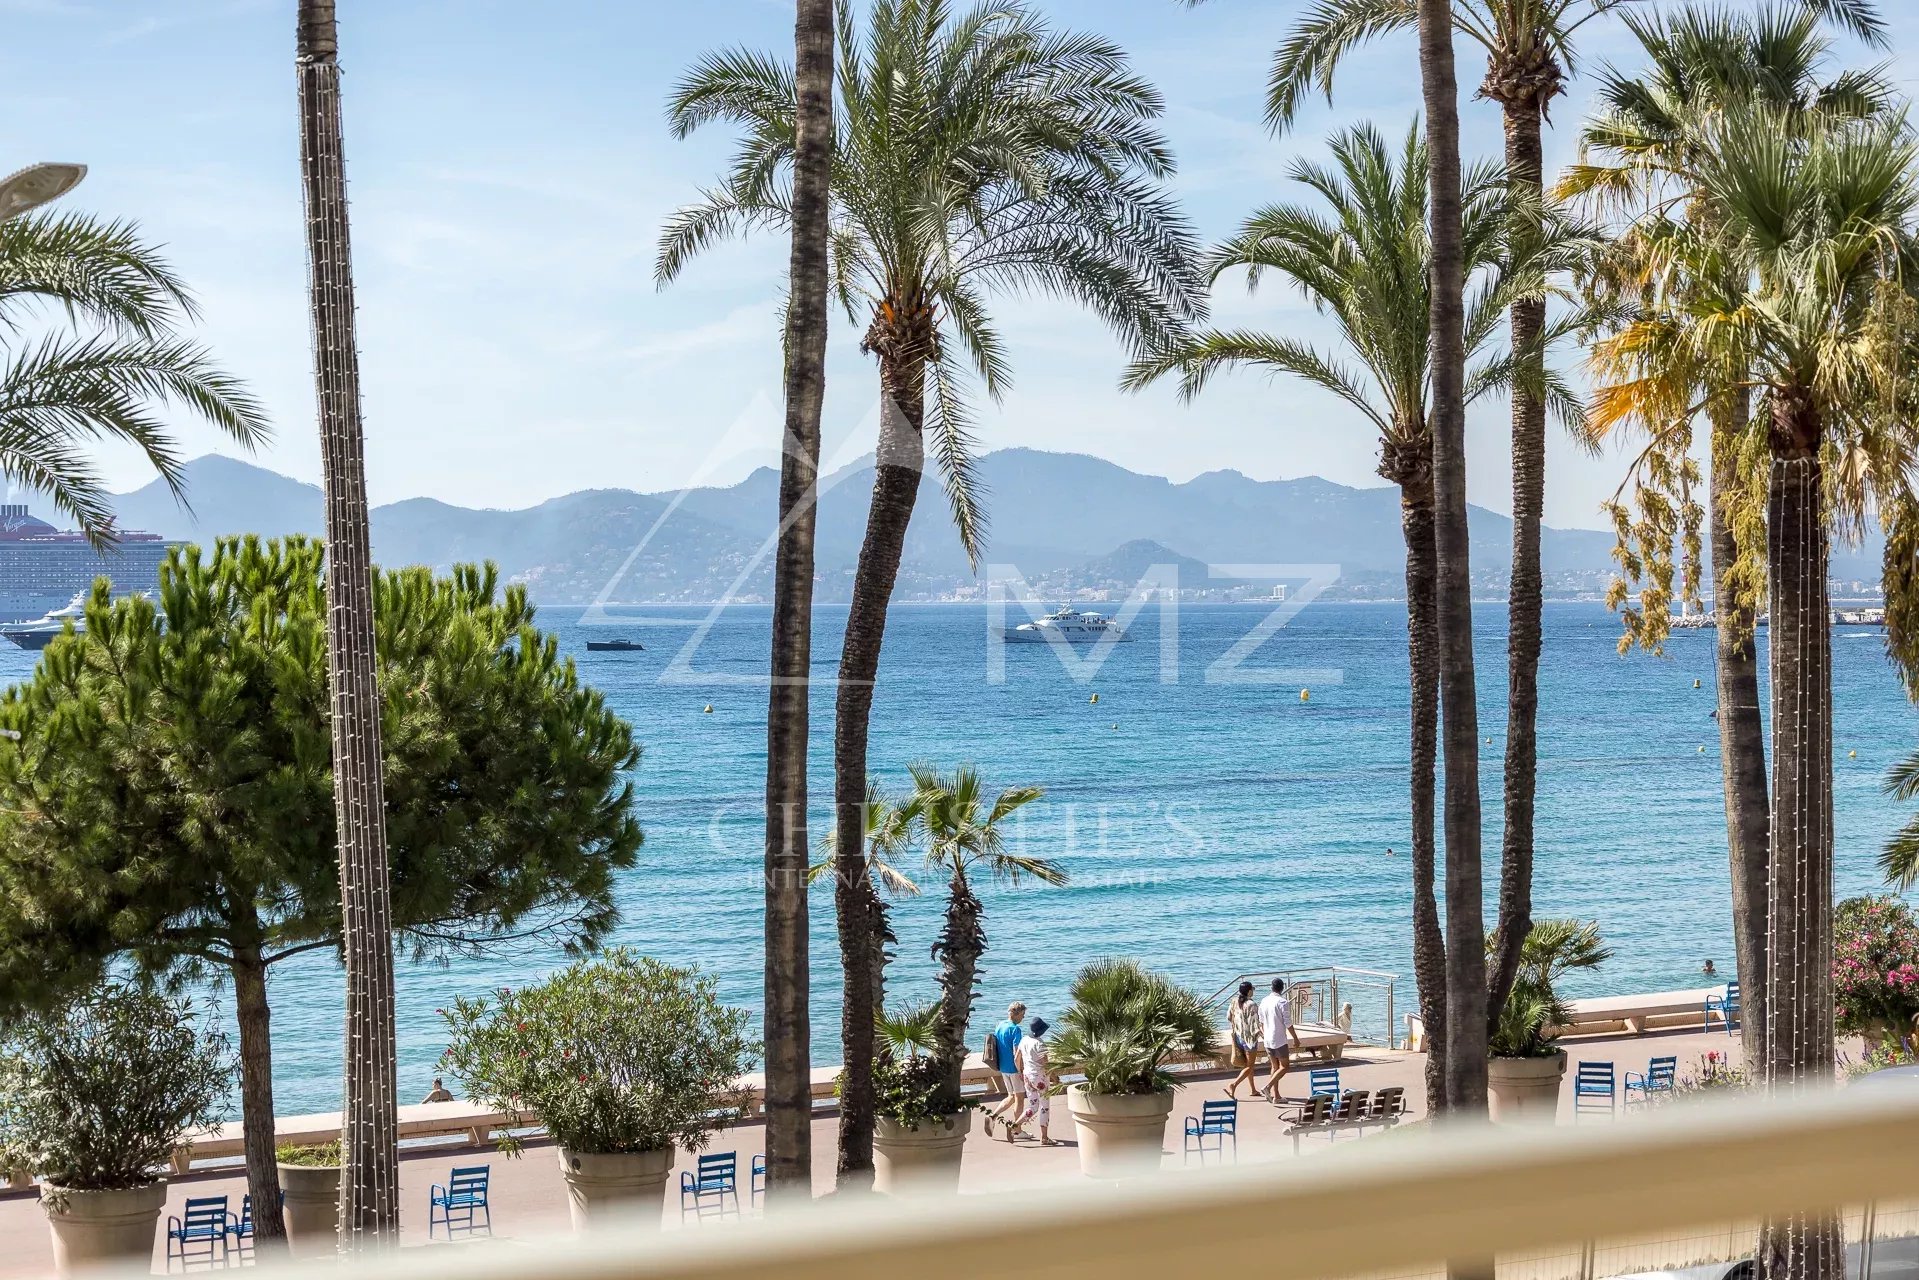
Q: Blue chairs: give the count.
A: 10